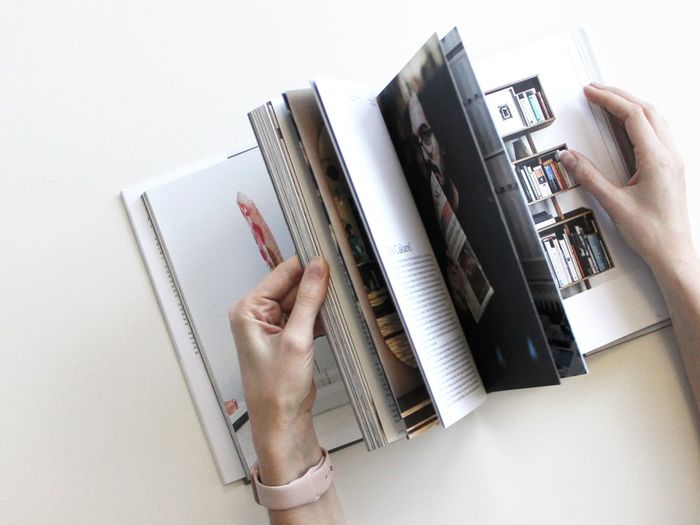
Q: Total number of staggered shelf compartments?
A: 3